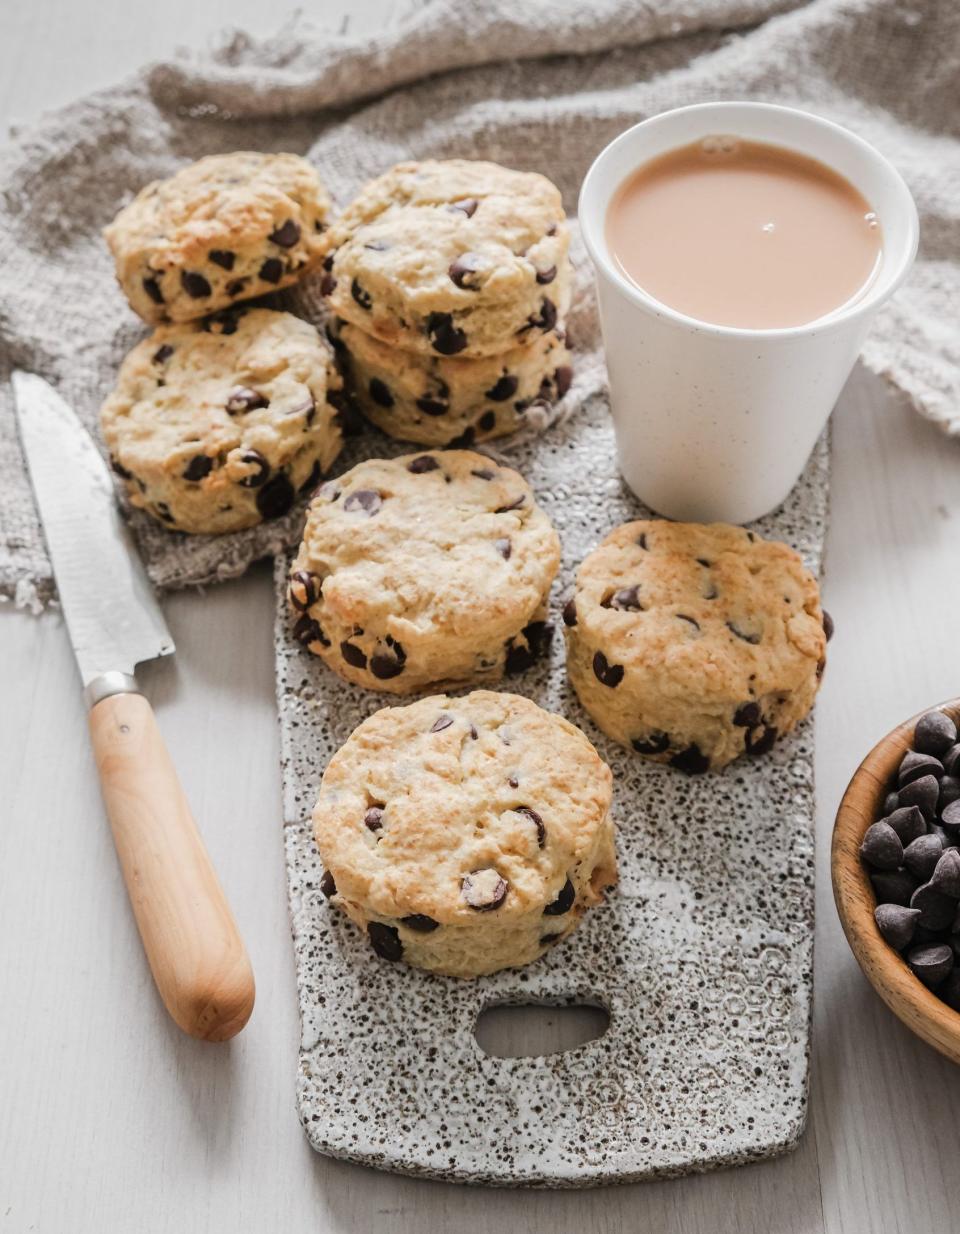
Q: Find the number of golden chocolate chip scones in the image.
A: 7